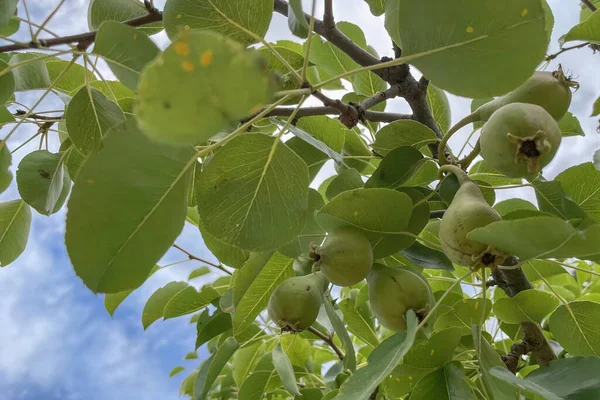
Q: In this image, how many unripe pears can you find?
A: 6